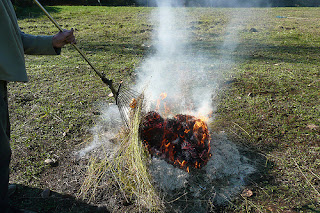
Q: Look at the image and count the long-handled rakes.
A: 1